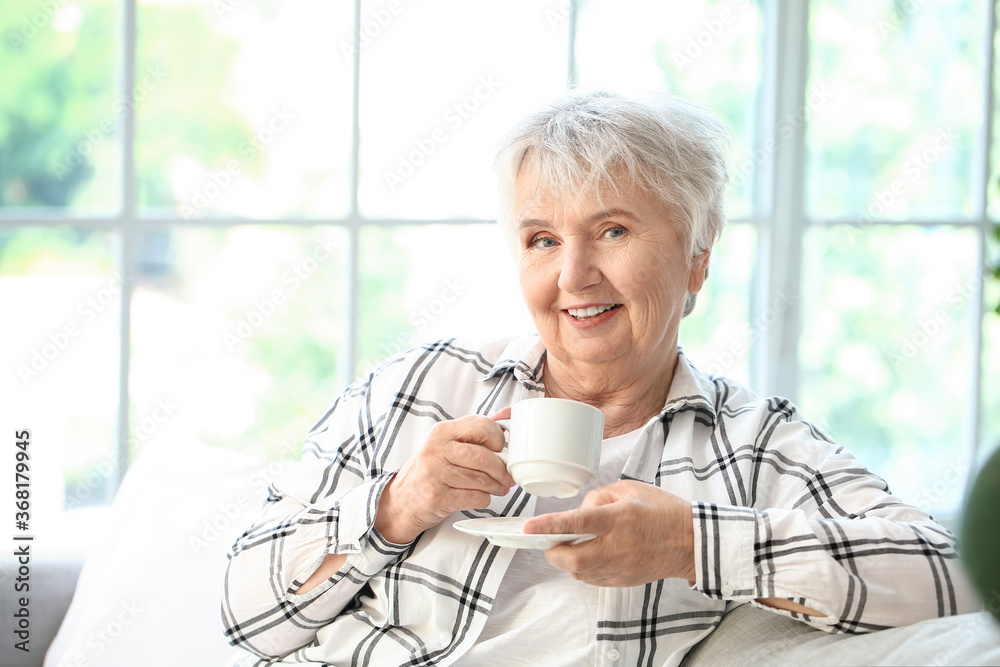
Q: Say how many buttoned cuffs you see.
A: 2